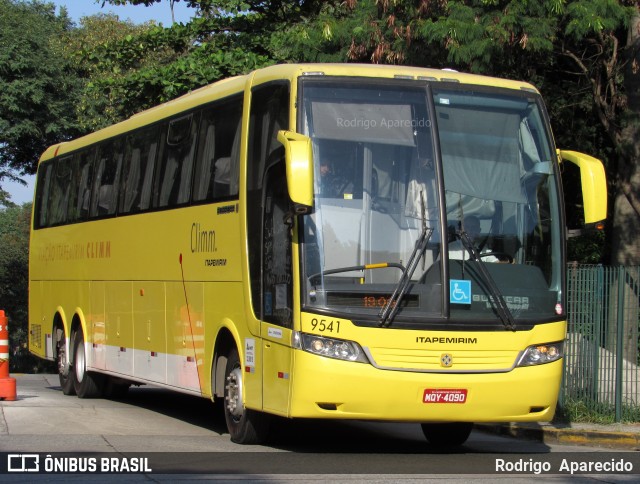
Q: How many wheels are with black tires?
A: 4